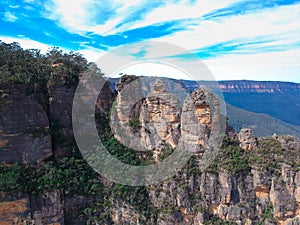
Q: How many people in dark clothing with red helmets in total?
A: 0